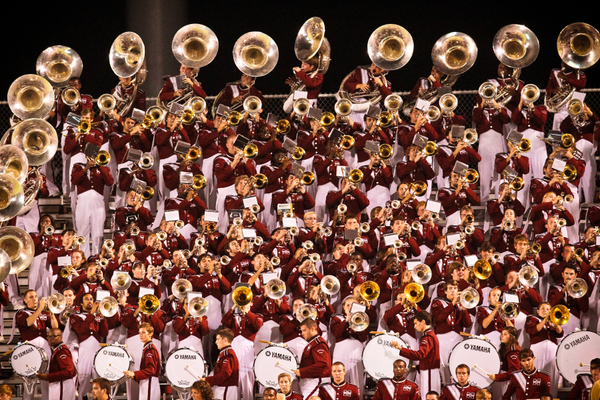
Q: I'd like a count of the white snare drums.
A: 7